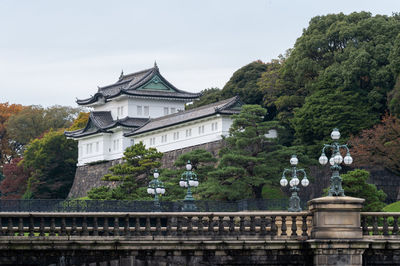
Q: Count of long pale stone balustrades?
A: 1